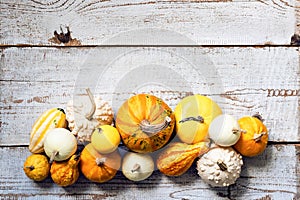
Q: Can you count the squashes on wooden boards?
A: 14